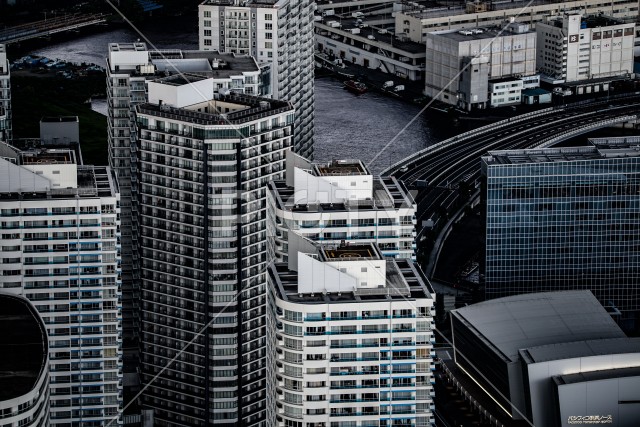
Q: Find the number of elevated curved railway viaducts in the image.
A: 1